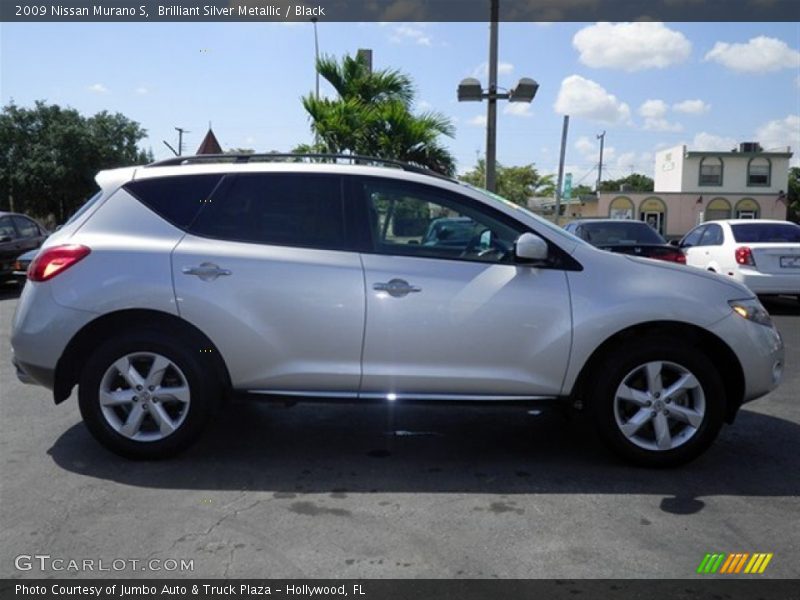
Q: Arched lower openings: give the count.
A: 4